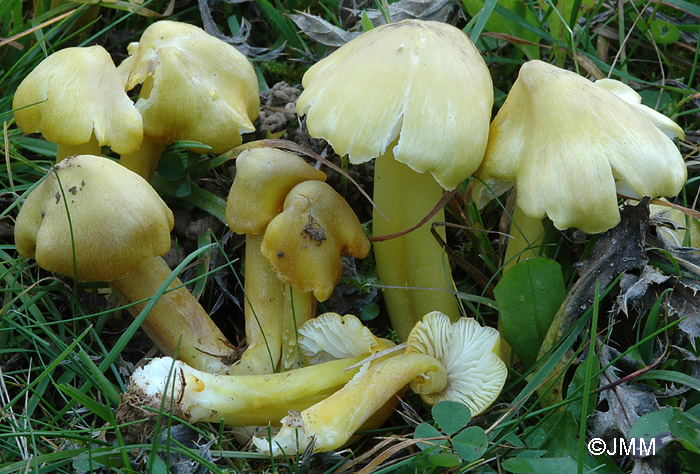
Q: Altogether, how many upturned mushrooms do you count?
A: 2